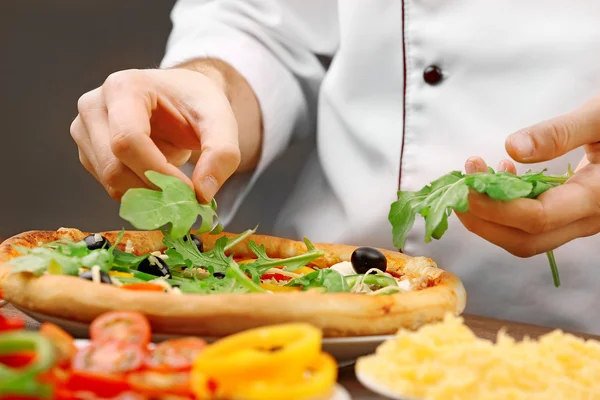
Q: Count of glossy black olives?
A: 5